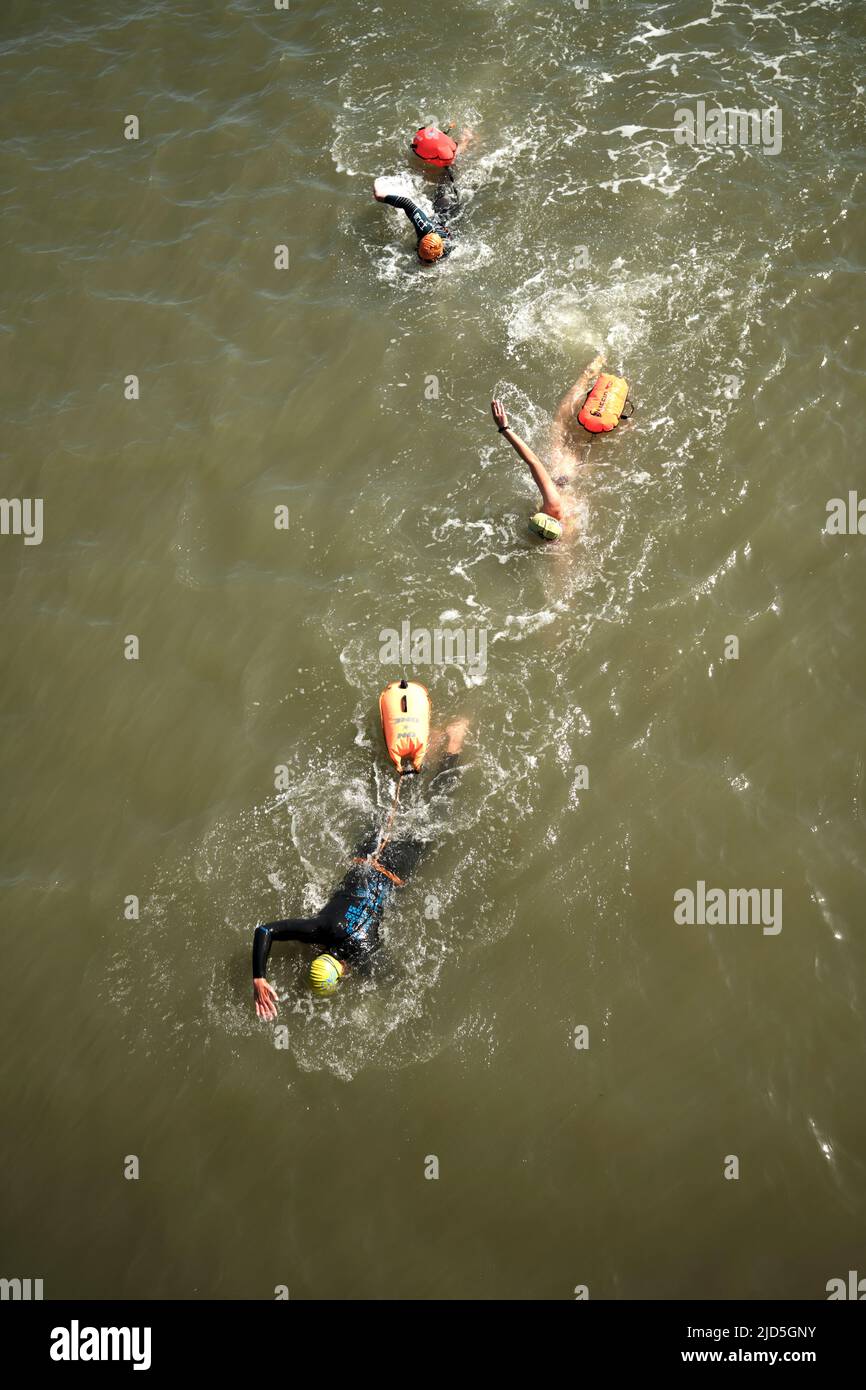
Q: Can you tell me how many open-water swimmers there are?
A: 3